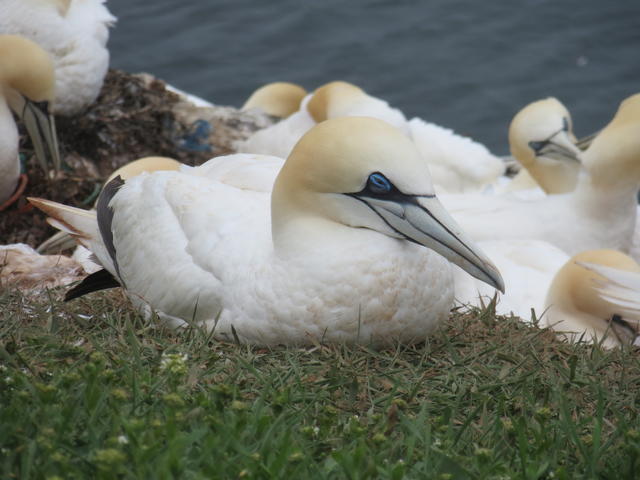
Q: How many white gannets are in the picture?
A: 9